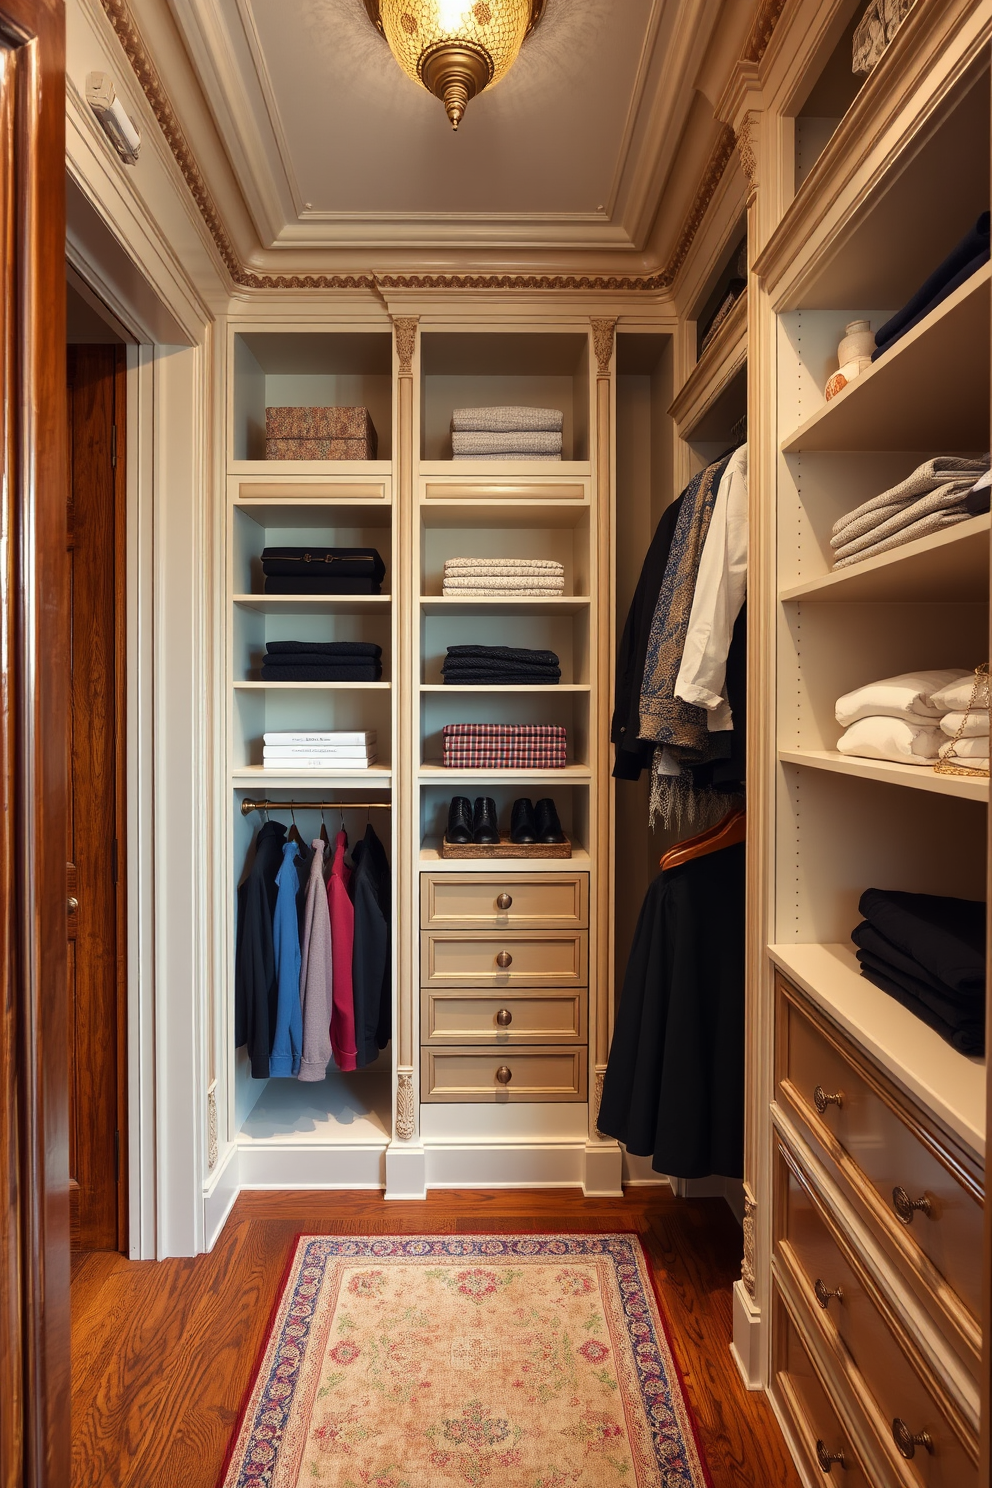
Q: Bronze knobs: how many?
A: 9